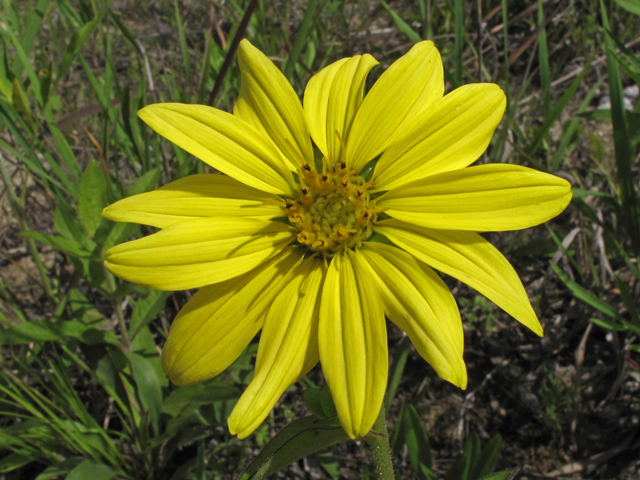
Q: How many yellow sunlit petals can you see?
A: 13